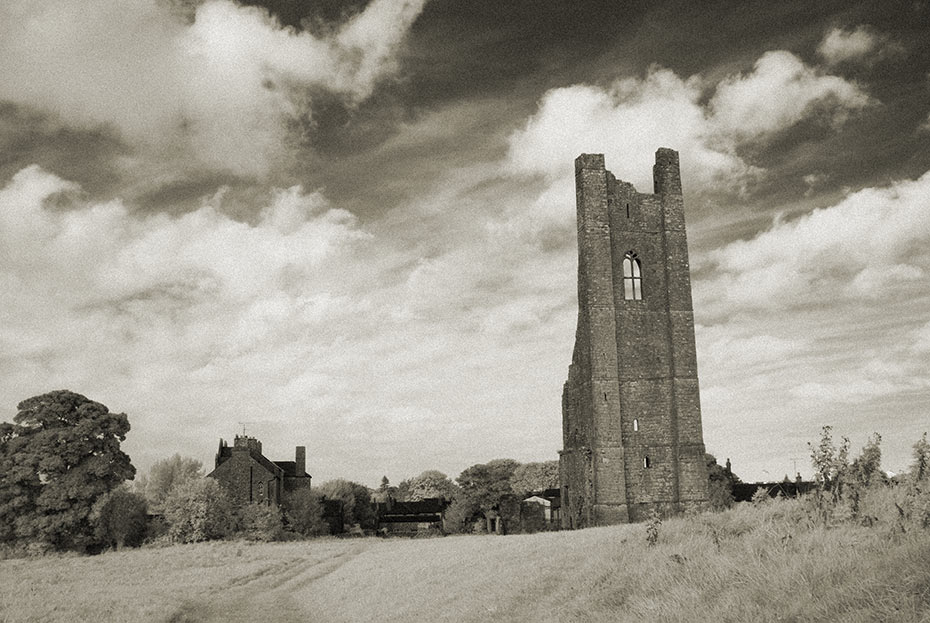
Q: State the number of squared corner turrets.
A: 2